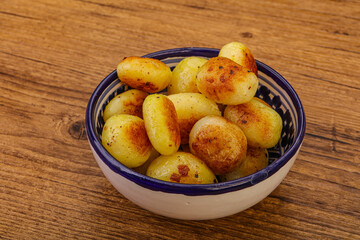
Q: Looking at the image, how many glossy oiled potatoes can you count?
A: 13